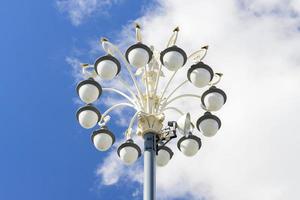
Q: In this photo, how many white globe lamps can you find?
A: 12